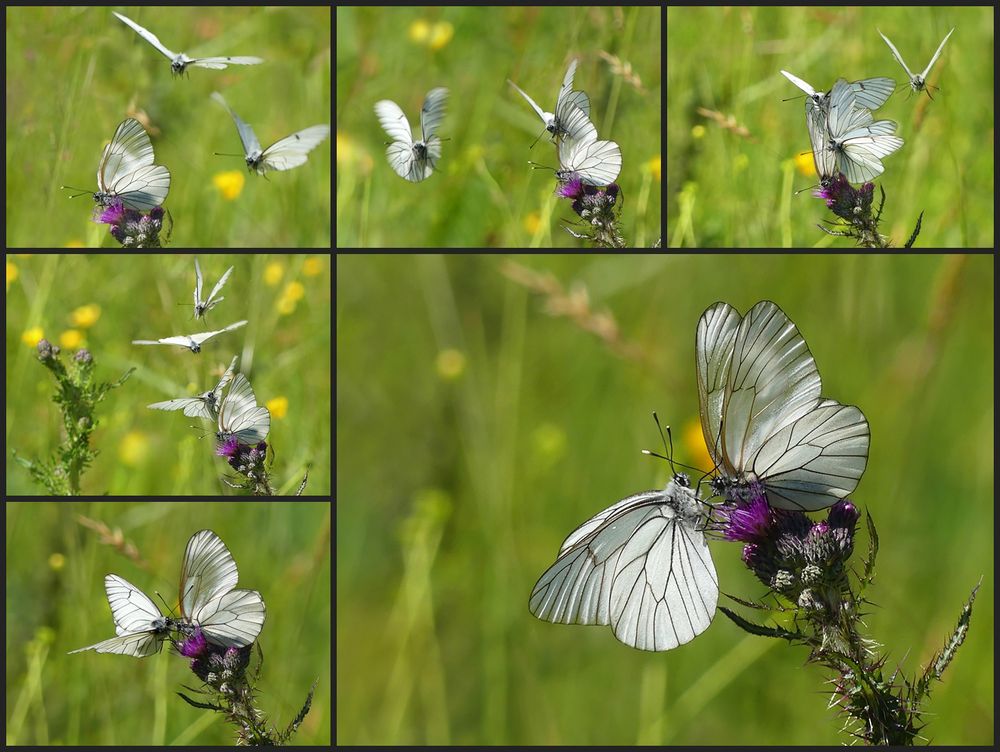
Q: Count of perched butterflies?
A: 8